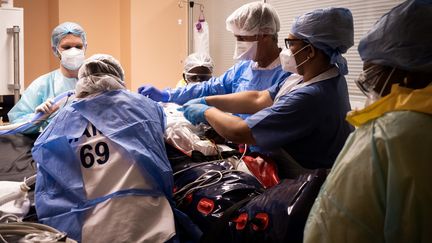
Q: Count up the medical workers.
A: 6